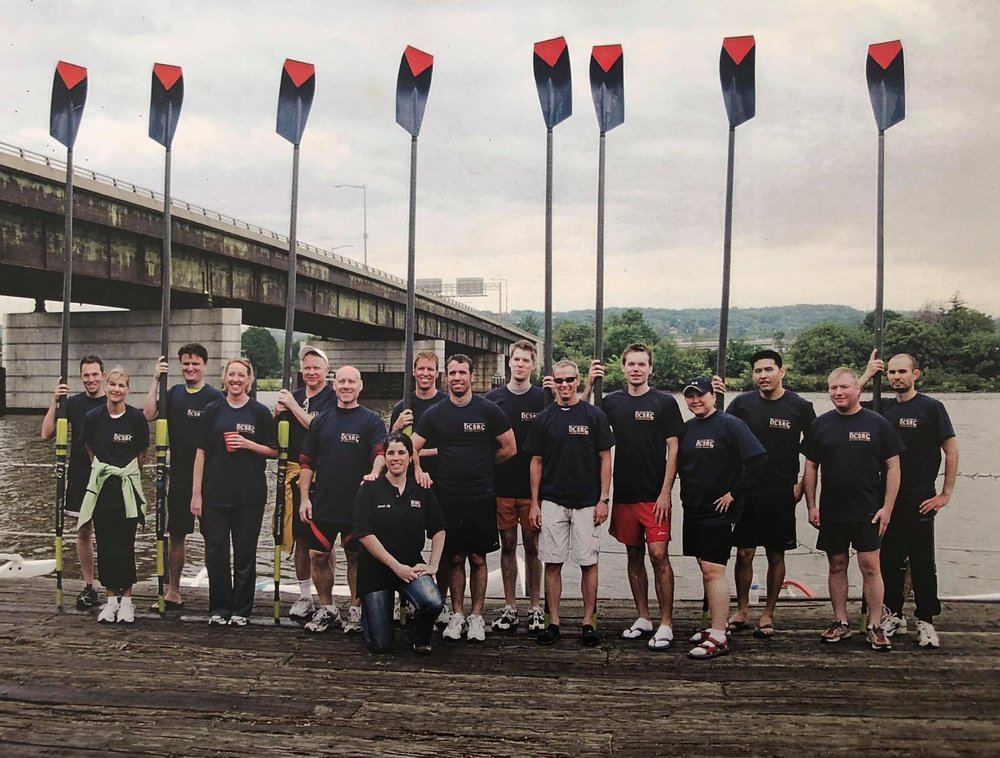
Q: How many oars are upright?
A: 8